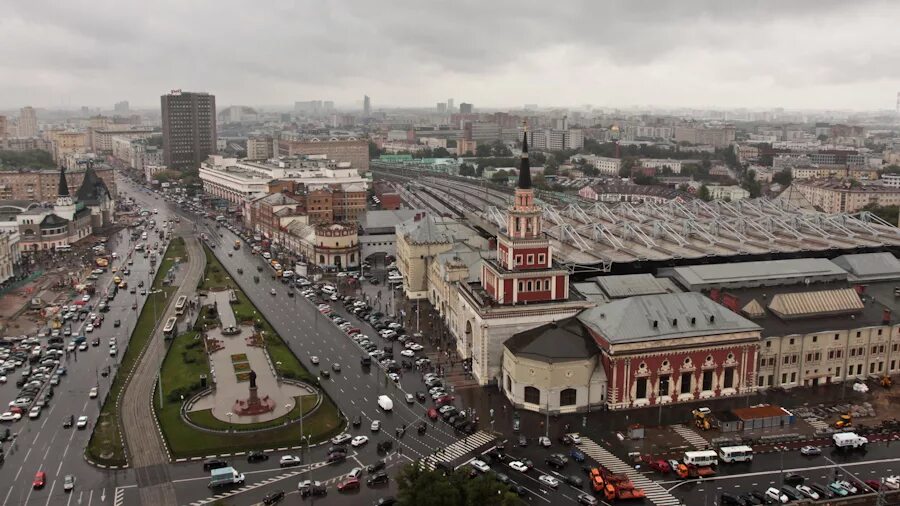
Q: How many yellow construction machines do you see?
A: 3